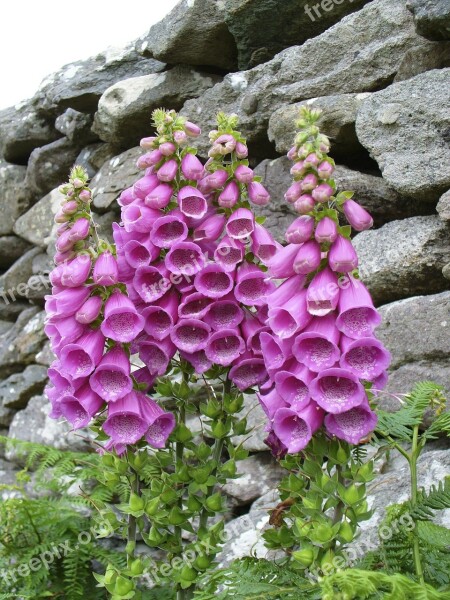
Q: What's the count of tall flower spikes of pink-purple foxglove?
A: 4